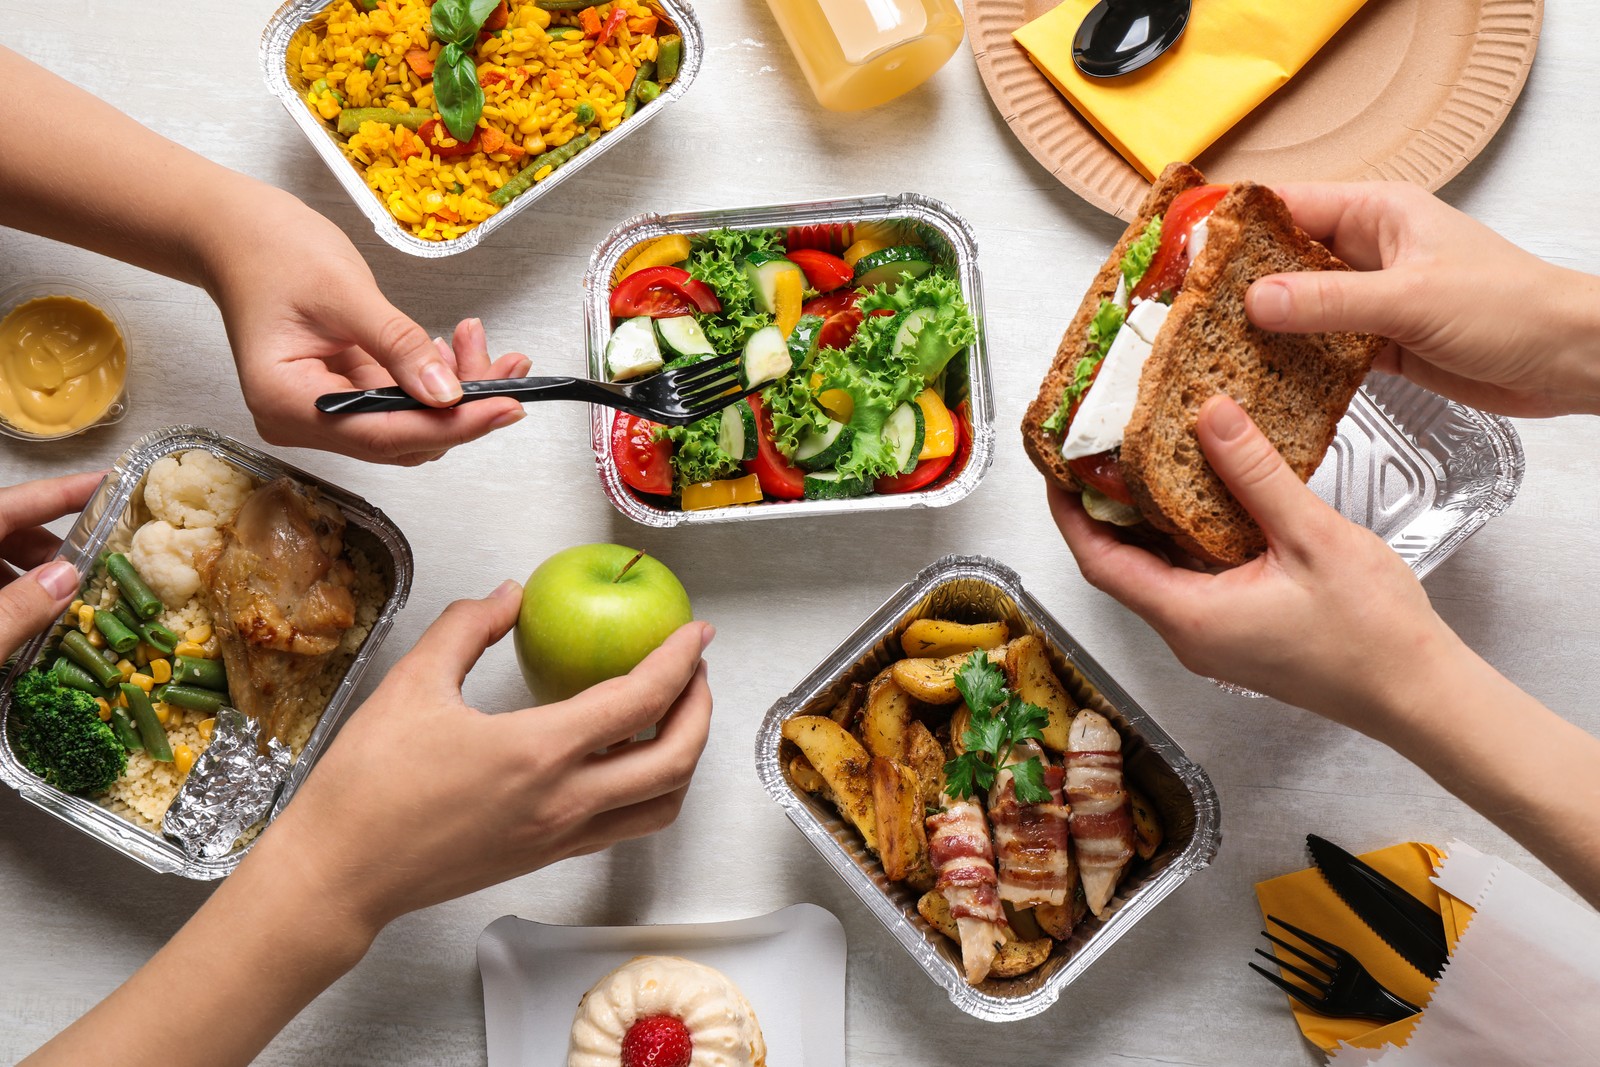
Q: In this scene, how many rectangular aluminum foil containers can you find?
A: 5